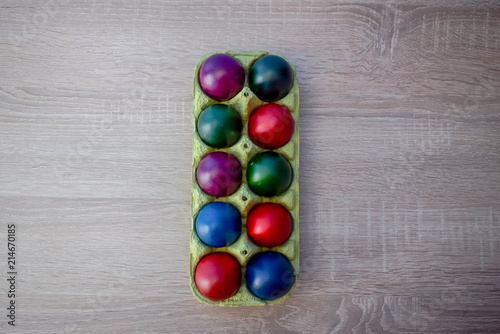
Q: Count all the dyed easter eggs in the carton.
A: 10